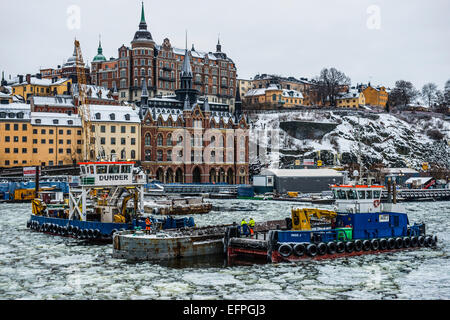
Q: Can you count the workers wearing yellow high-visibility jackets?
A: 2